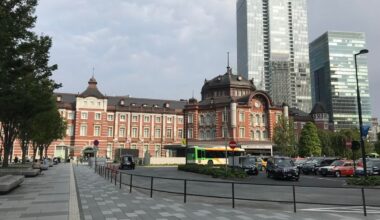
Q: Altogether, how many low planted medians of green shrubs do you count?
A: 2